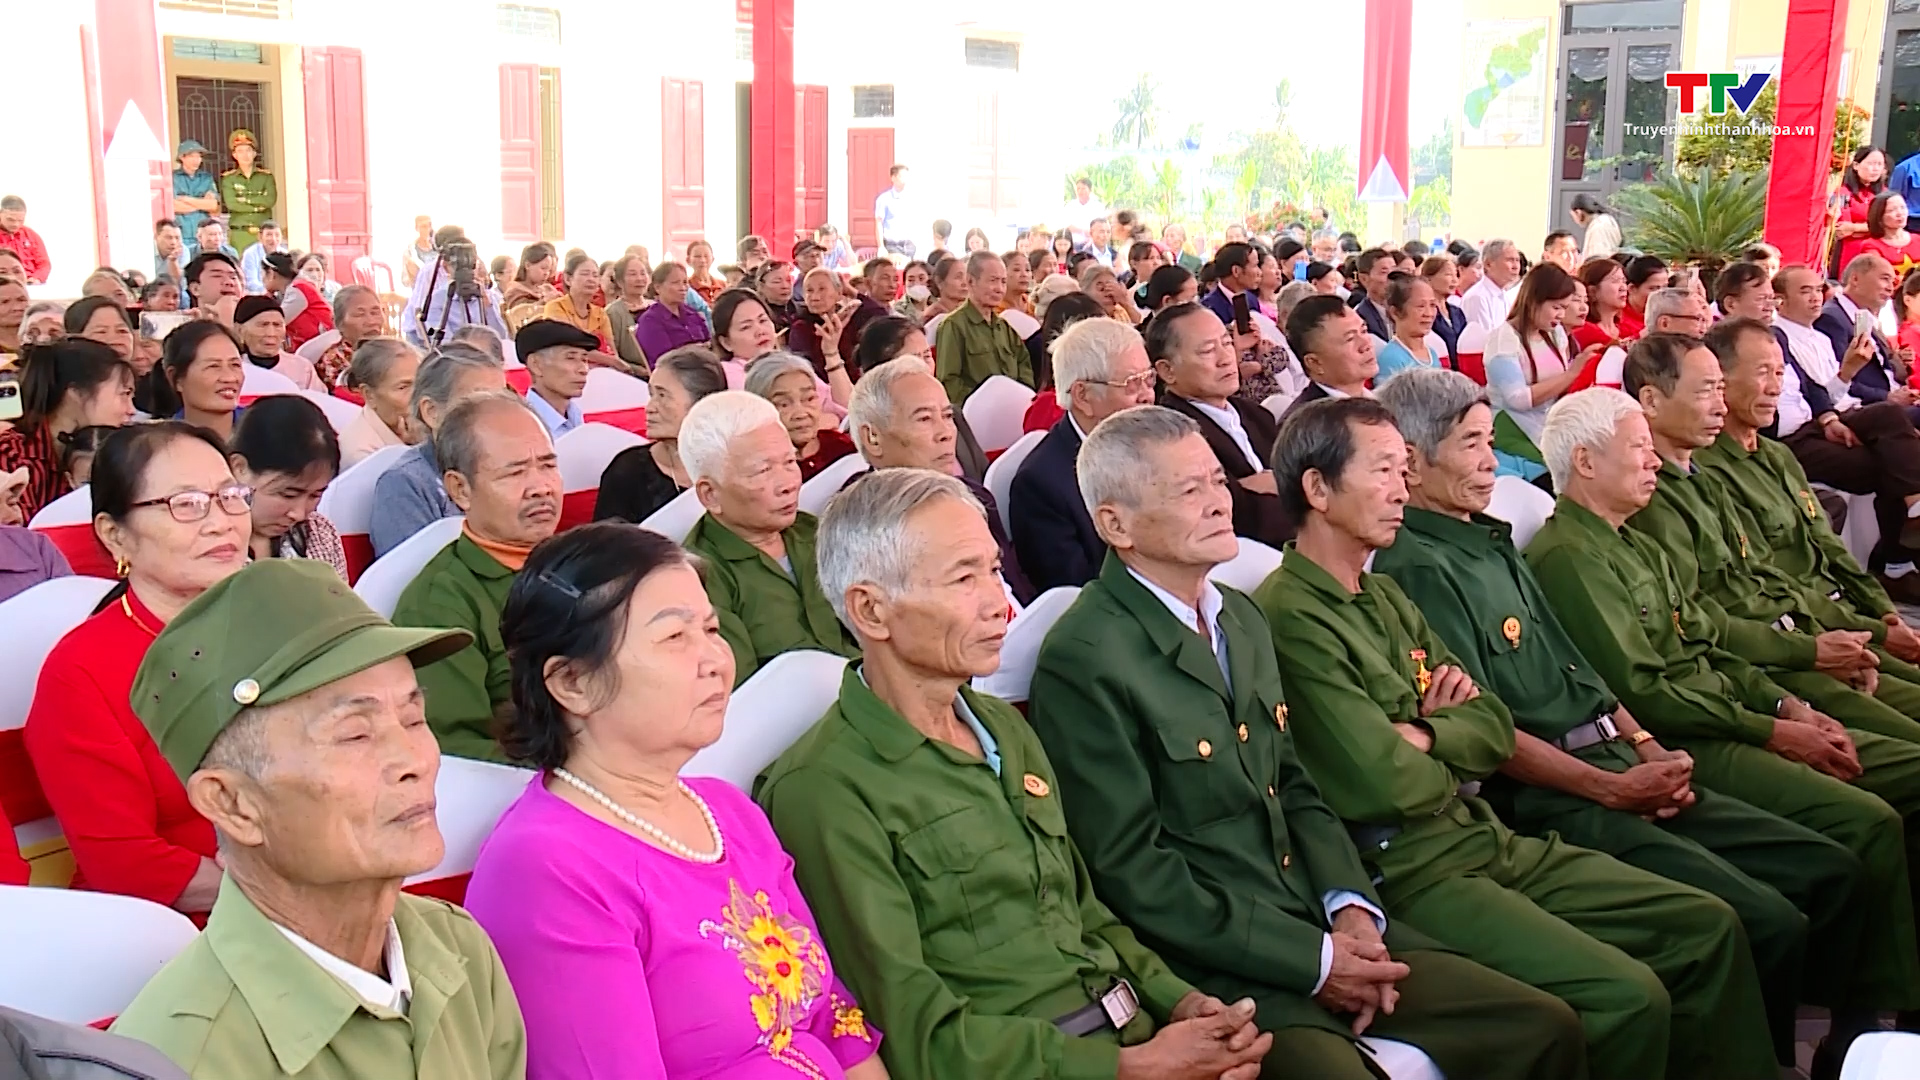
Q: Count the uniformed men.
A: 13